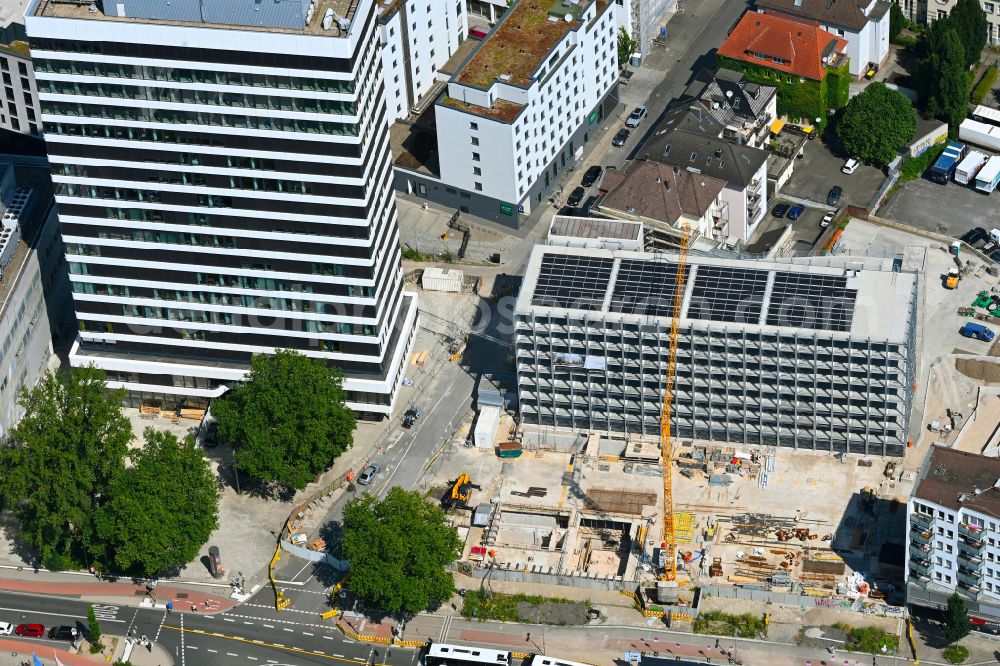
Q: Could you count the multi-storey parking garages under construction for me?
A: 1